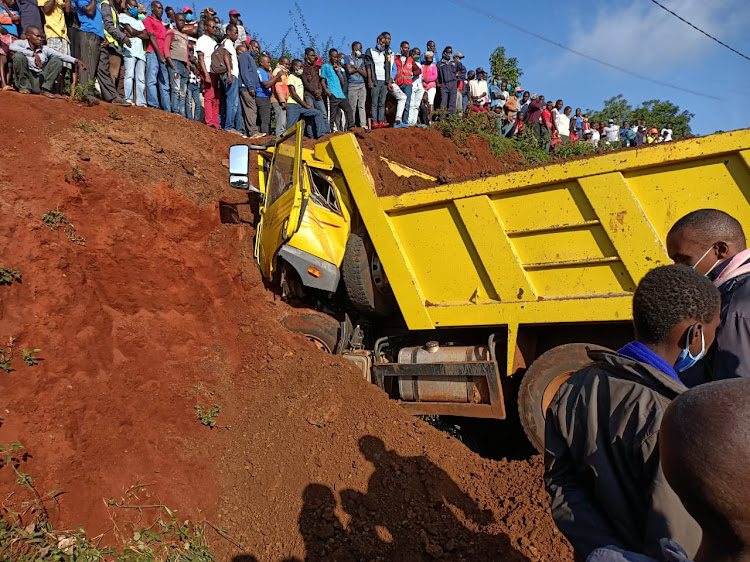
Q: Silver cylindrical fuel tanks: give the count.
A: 1